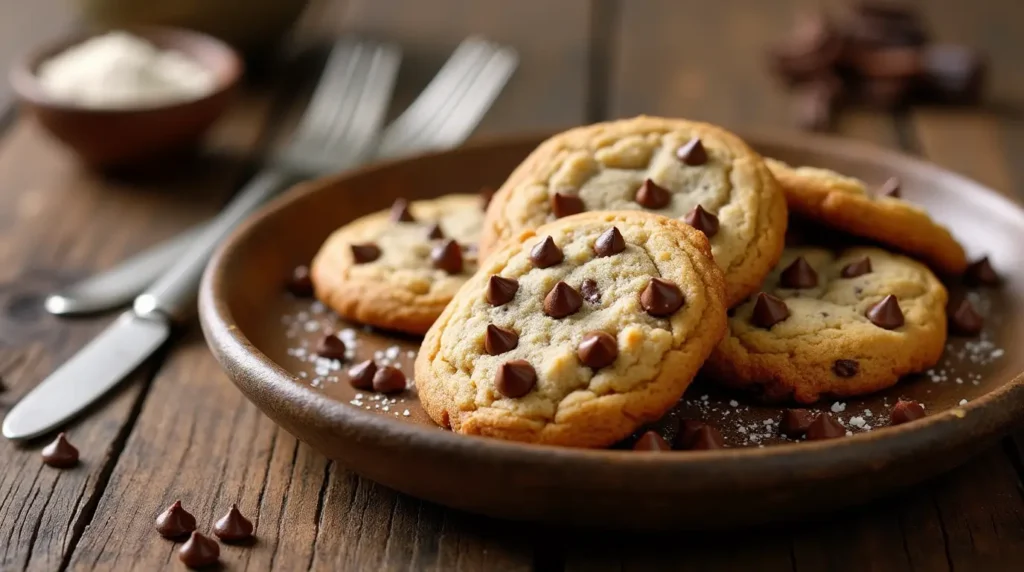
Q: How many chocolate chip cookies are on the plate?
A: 5